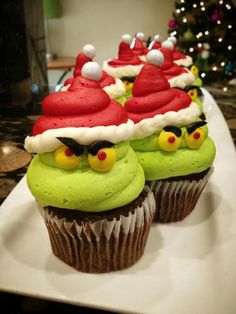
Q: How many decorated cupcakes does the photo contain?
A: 8